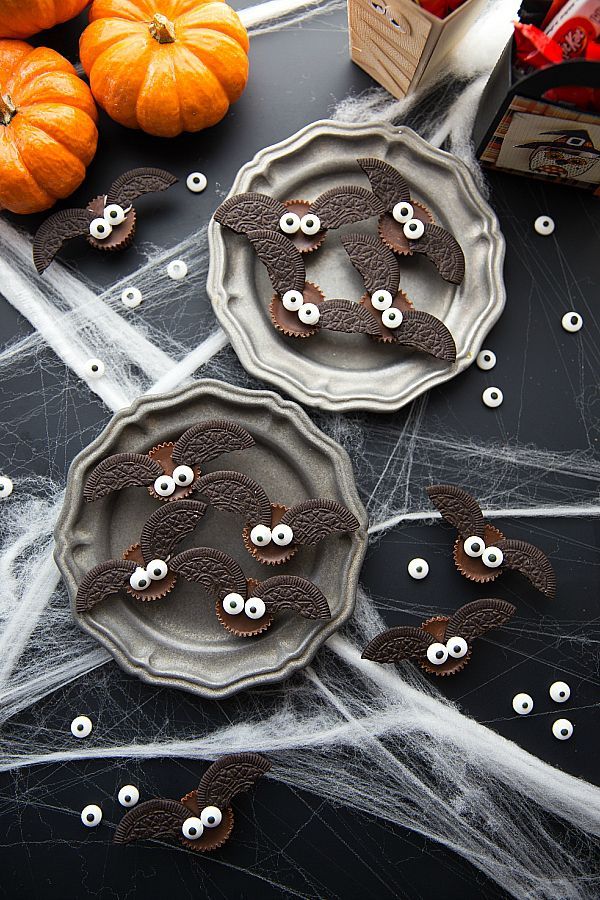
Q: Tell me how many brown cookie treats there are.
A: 12